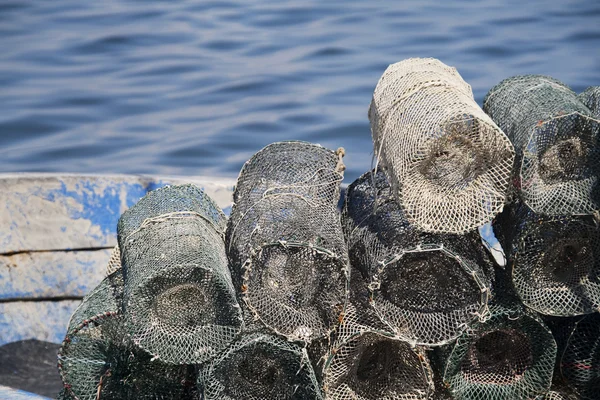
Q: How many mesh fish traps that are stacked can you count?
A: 12